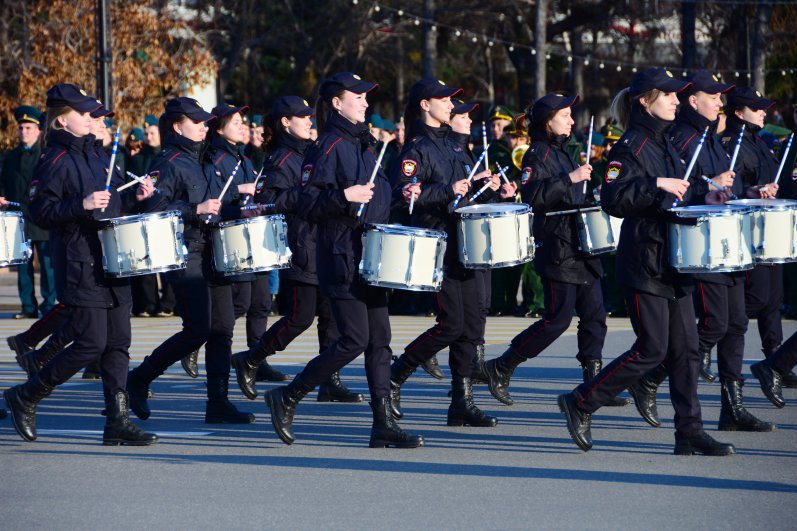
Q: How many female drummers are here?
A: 12